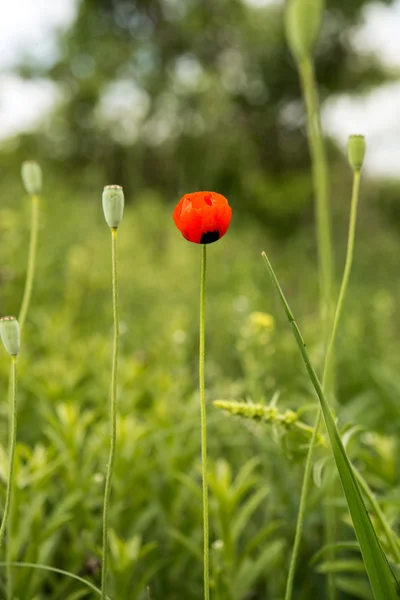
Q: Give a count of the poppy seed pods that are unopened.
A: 5